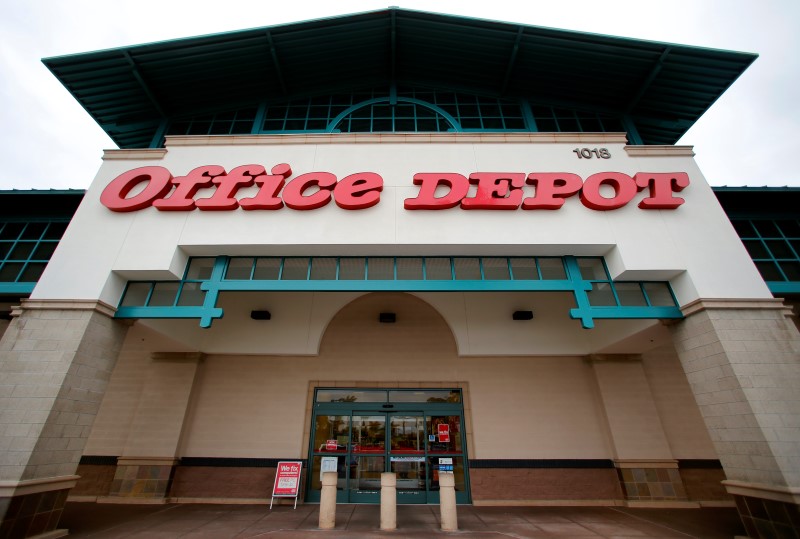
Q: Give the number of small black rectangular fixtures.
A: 3